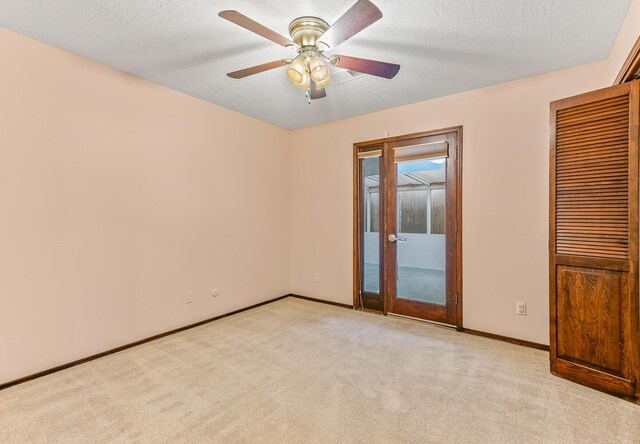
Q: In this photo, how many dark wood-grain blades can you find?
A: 5